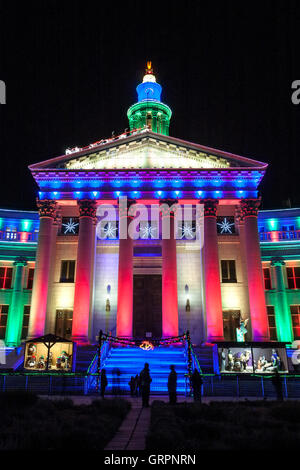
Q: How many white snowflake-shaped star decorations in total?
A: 5